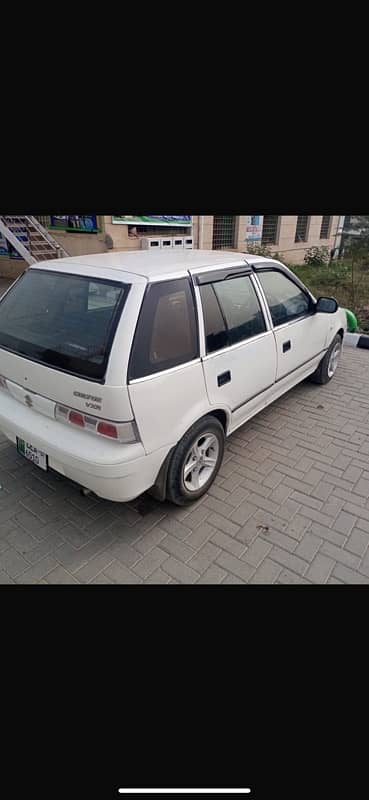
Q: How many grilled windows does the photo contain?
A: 4